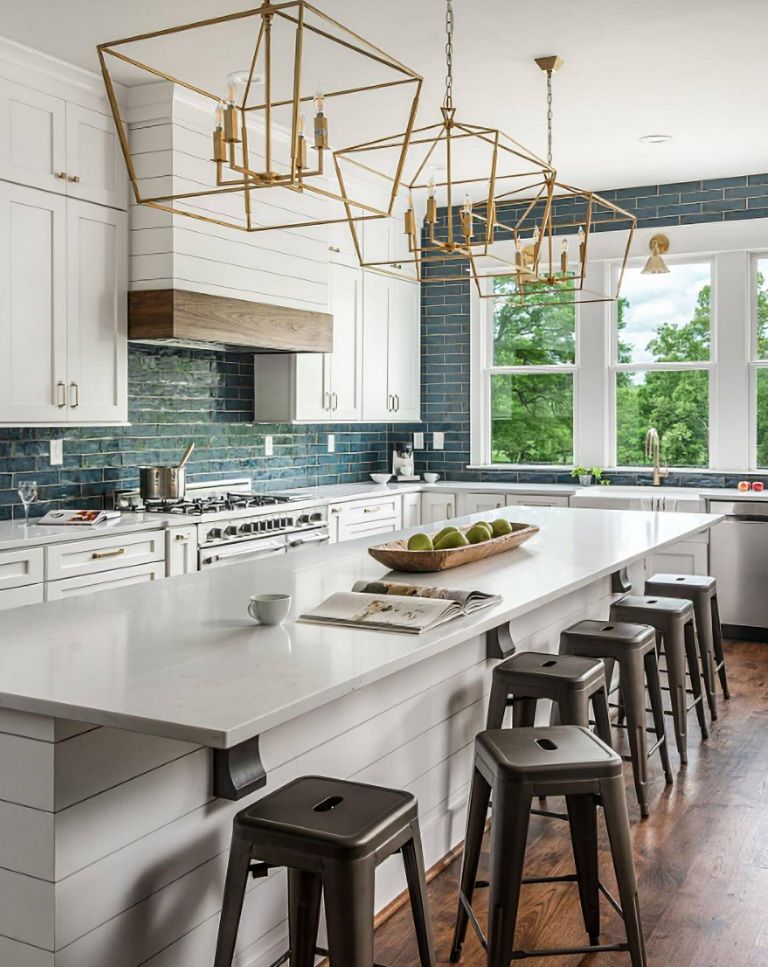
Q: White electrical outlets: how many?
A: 5